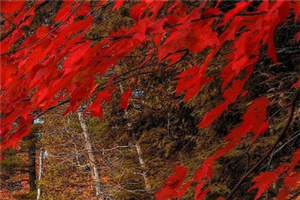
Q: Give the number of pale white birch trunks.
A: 3